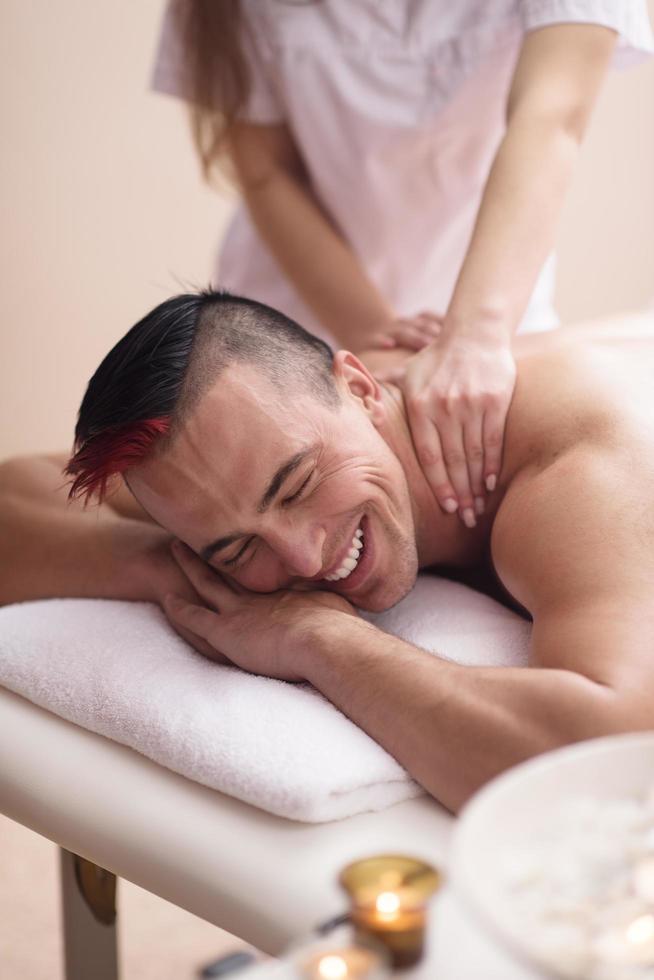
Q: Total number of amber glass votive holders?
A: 1